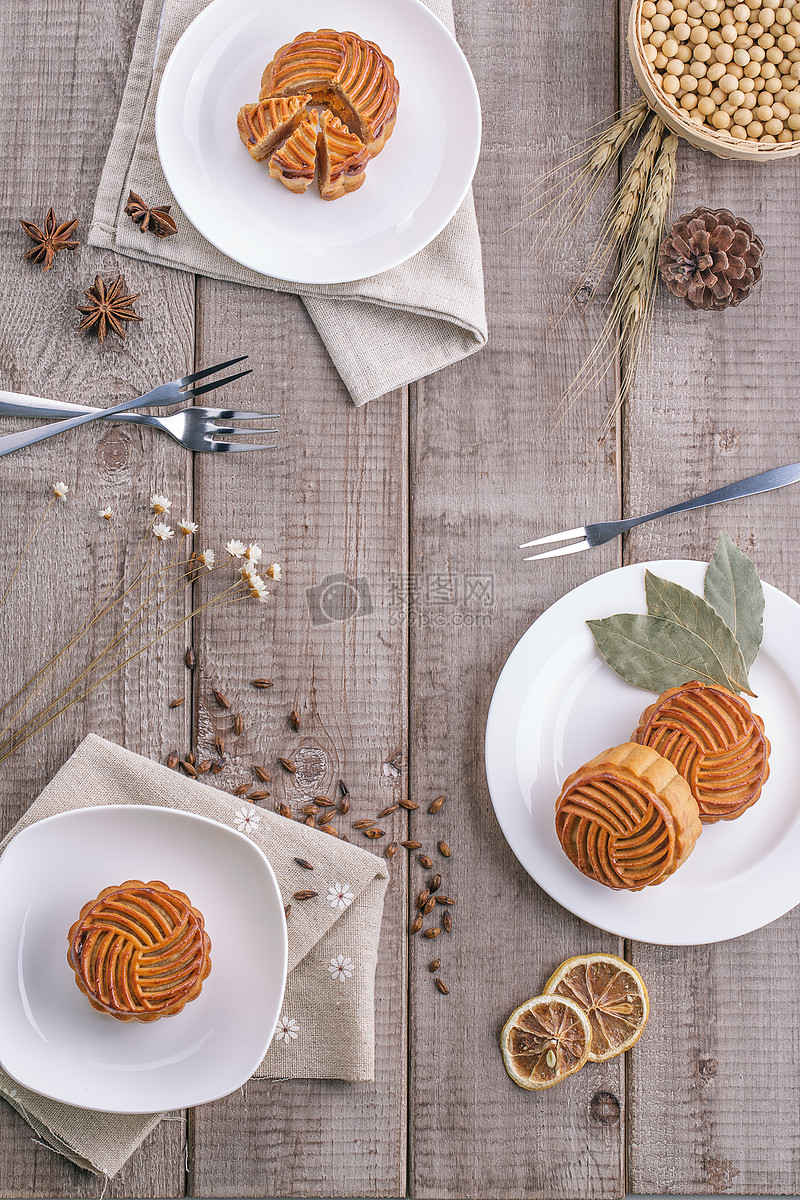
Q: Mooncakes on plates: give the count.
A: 4